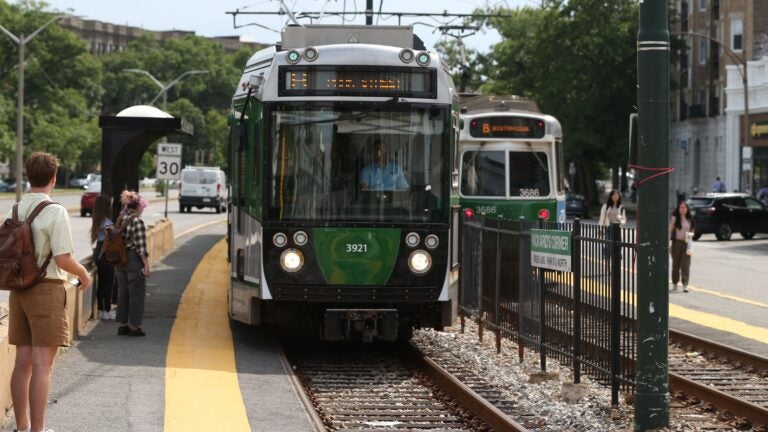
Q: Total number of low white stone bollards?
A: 0